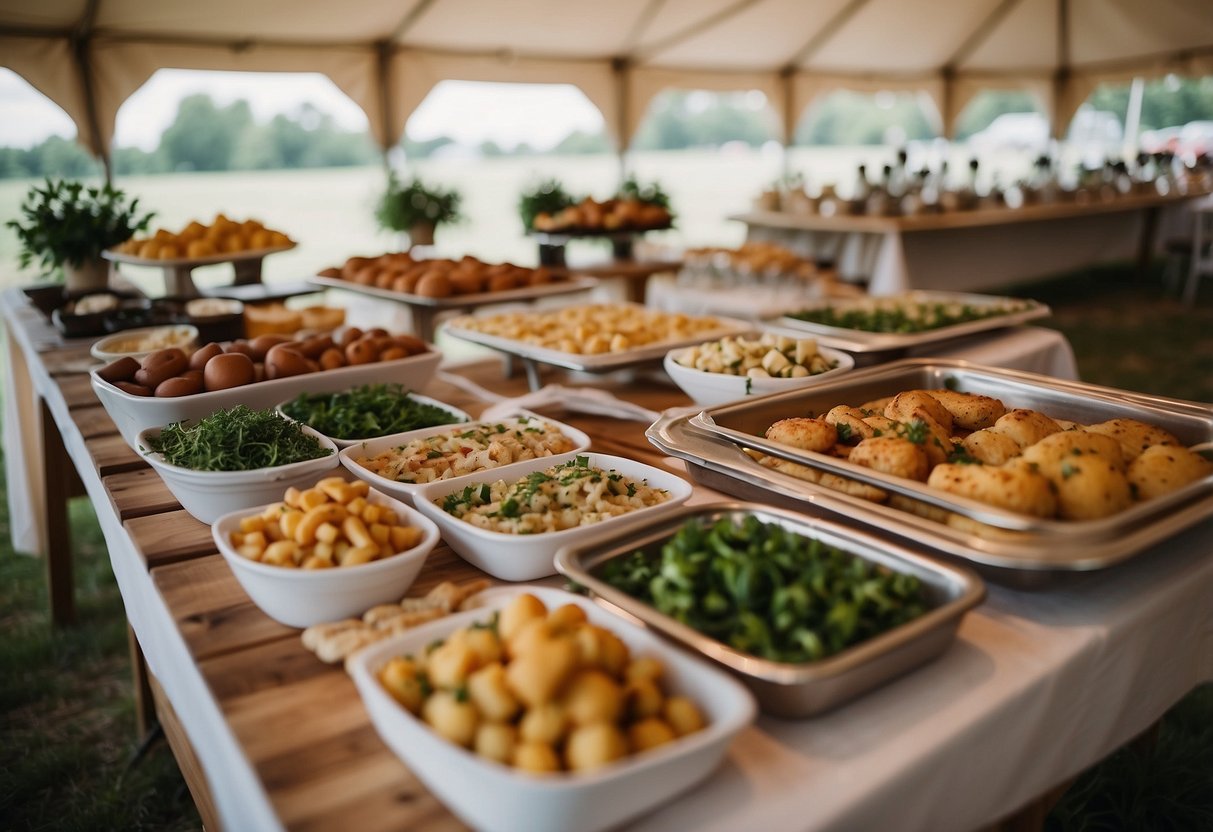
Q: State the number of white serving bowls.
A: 9